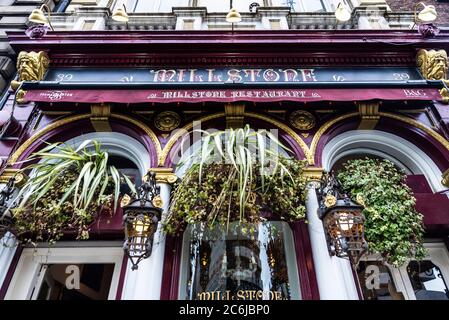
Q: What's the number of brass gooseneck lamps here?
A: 5